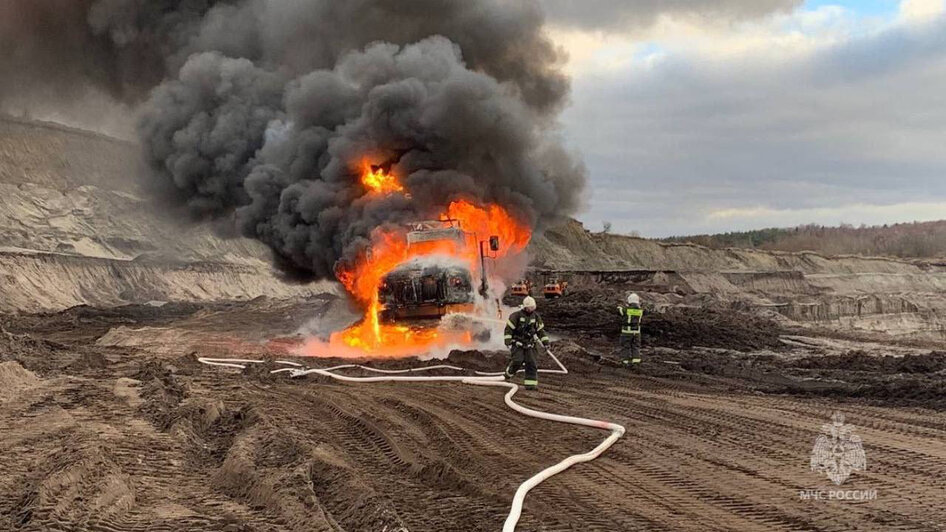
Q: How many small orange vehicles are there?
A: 2